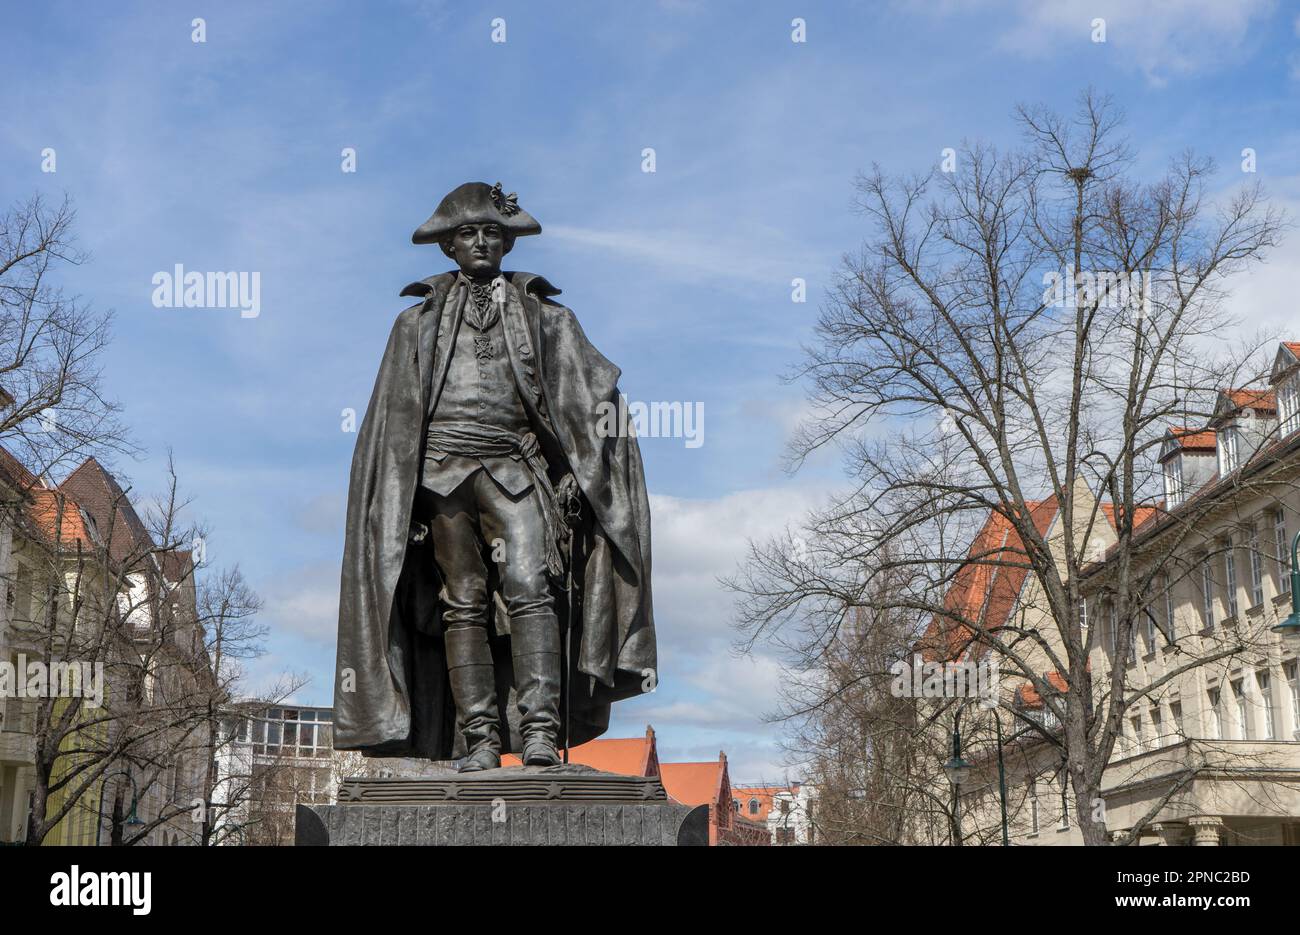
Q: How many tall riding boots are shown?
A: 2